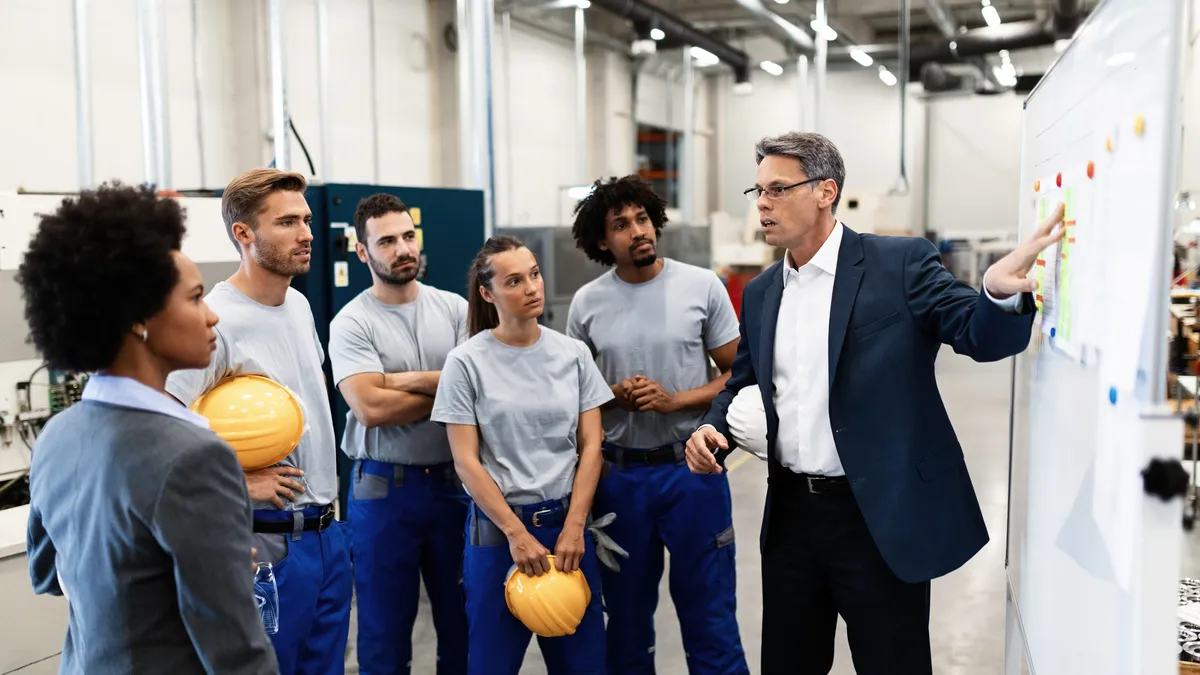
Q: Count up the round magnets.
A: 7